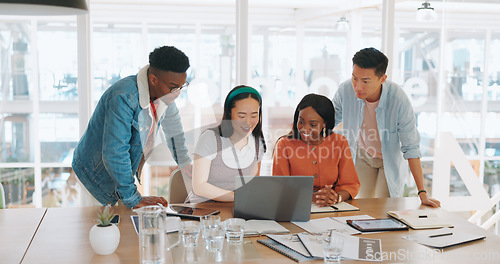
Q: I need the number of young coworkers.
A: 4